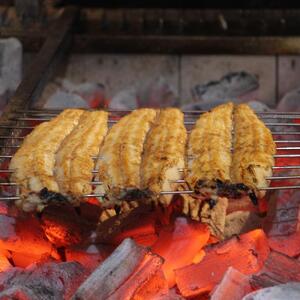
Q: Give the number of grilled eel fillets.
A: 6